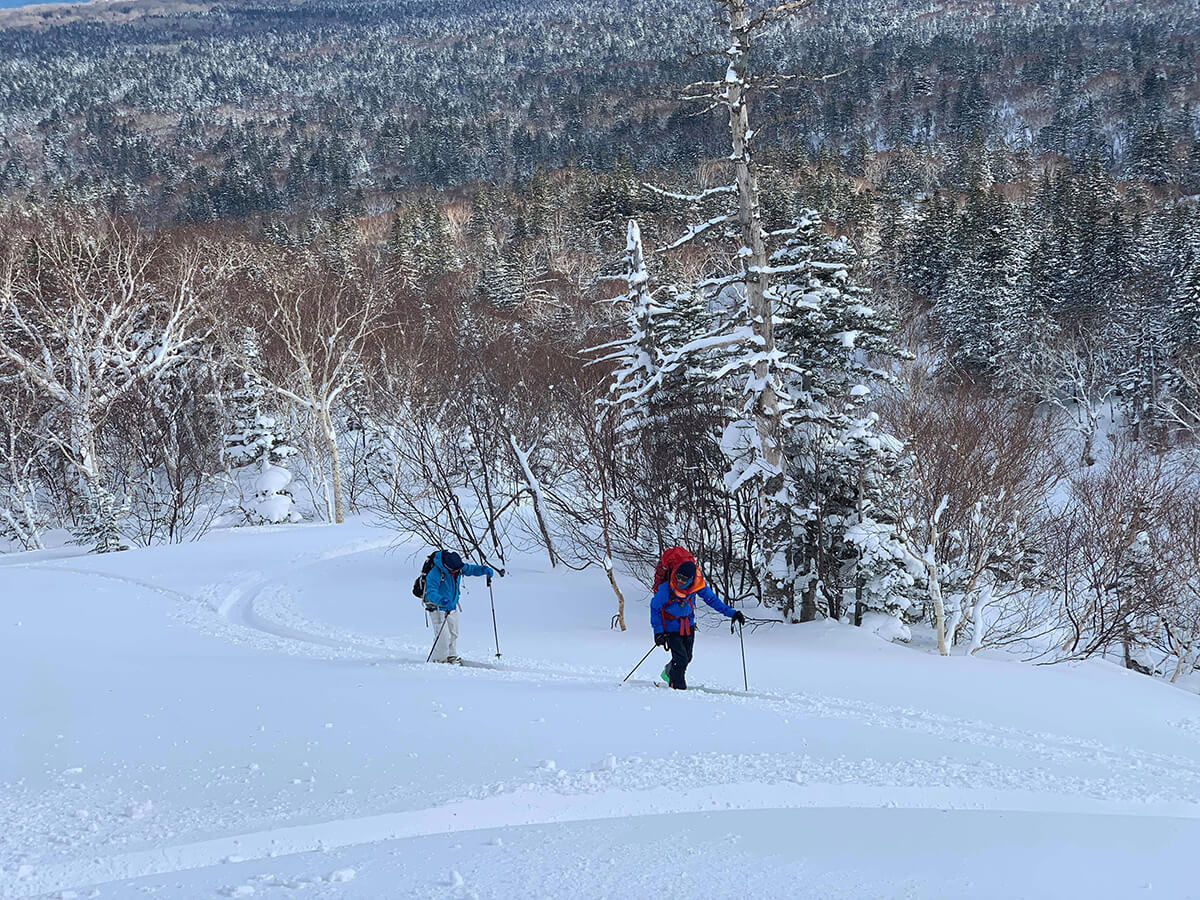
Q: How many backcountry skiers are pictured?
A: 2